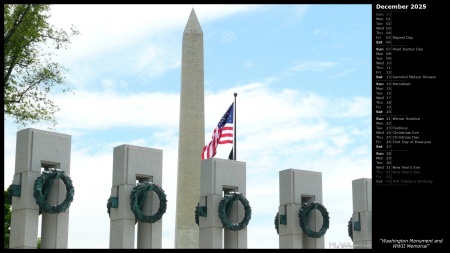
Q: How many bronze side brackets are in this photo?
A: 5